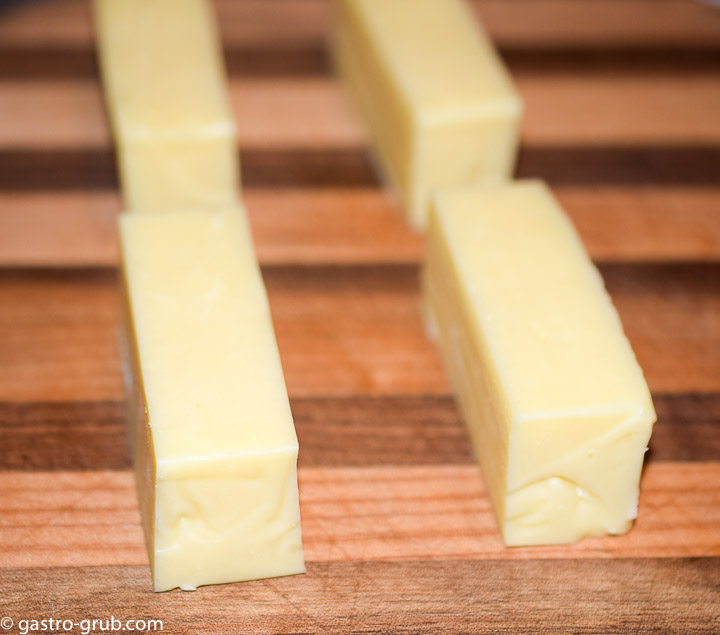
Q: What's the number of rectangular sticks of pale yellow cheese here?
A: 4